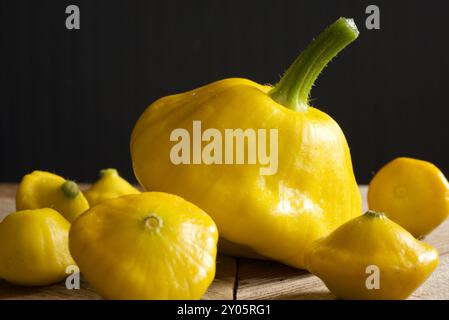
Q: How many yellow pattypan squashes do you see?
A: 7